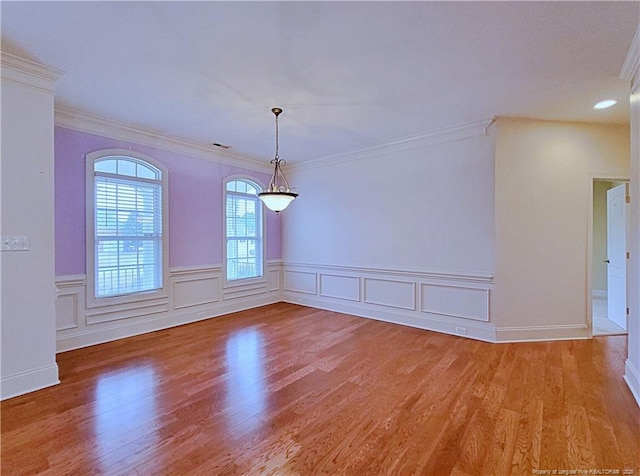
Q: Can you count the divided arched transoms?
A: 2